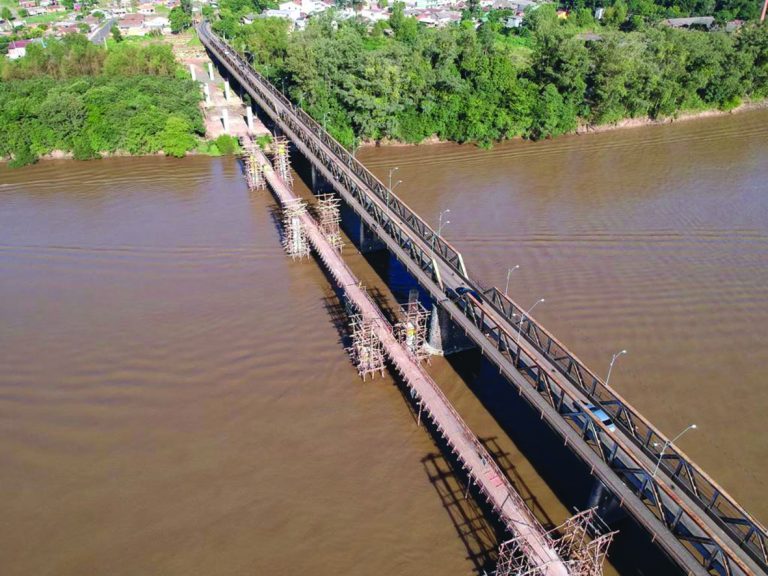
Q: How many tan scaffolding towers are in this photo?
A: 8